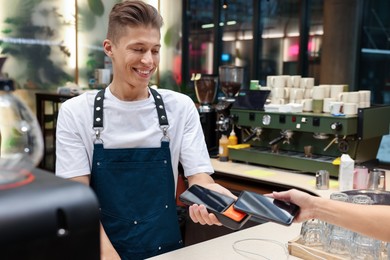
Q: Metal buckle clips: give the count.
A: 2